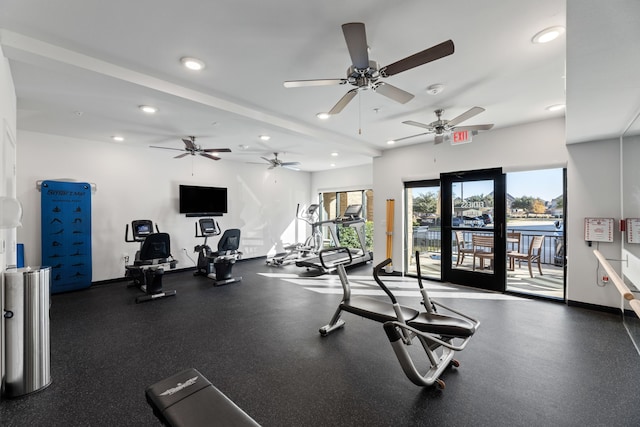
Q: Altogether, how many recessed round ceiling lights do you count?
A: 11